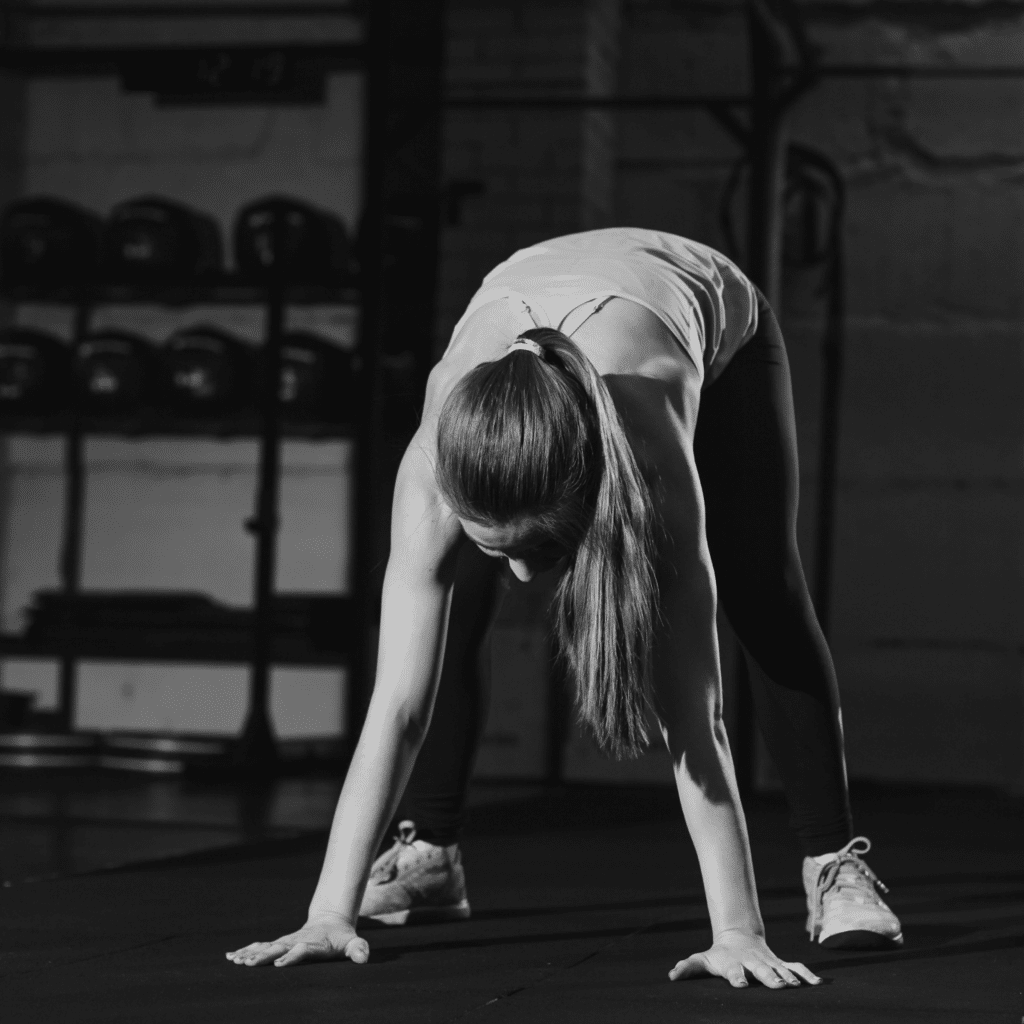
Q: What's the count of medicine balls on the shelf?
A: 7